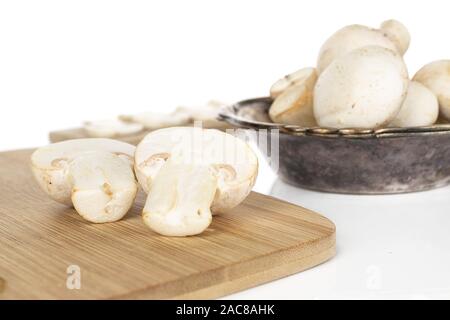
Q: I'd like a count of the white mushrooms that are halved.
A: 2